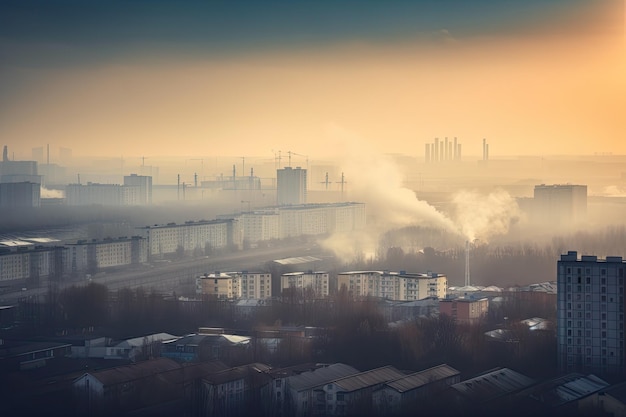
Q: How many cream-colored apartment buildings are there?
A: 3